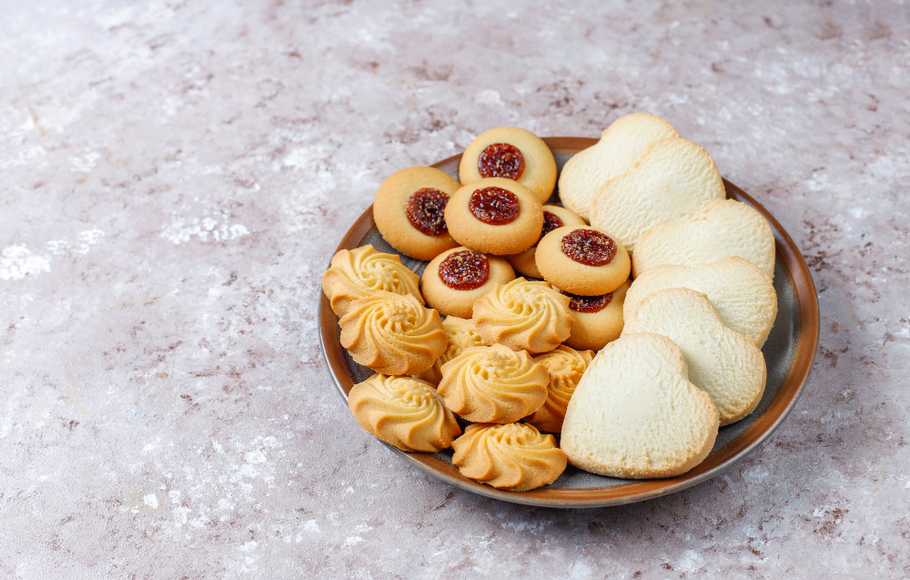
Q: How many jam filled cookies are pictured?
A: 7